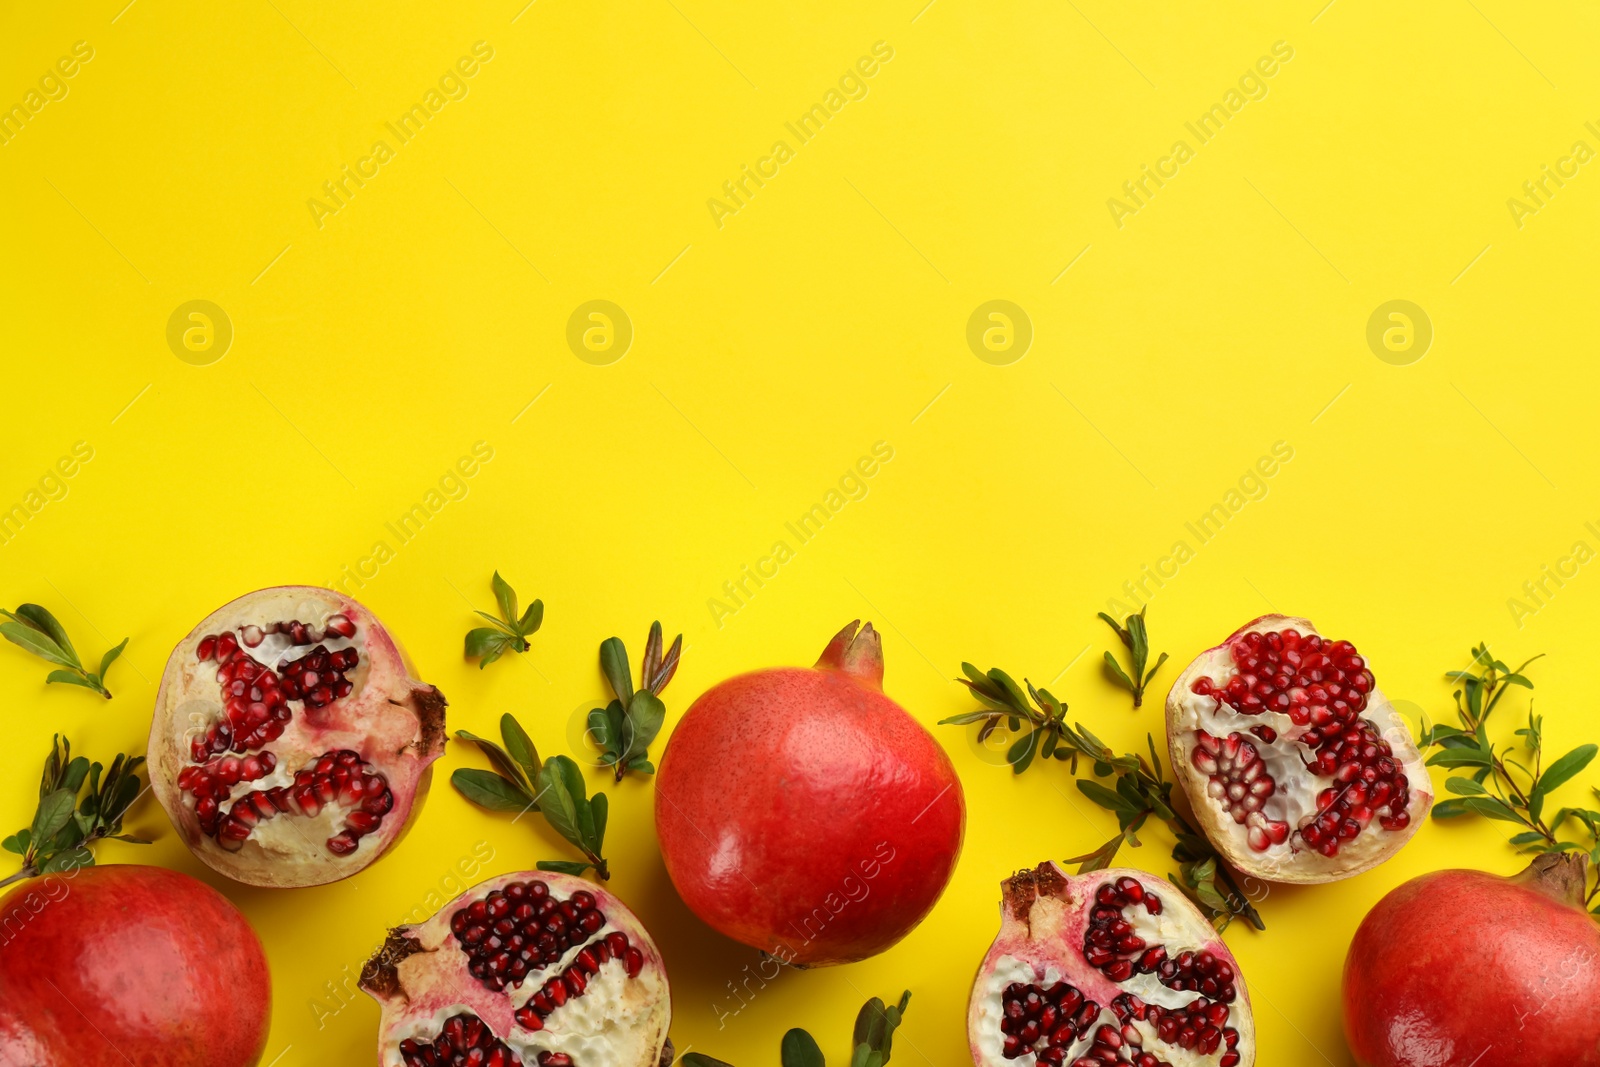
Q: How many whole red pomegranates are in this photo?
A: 3